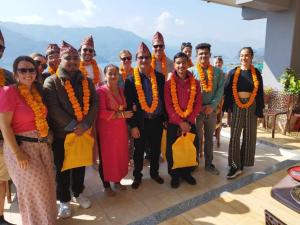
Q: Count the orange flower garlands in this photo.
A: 12